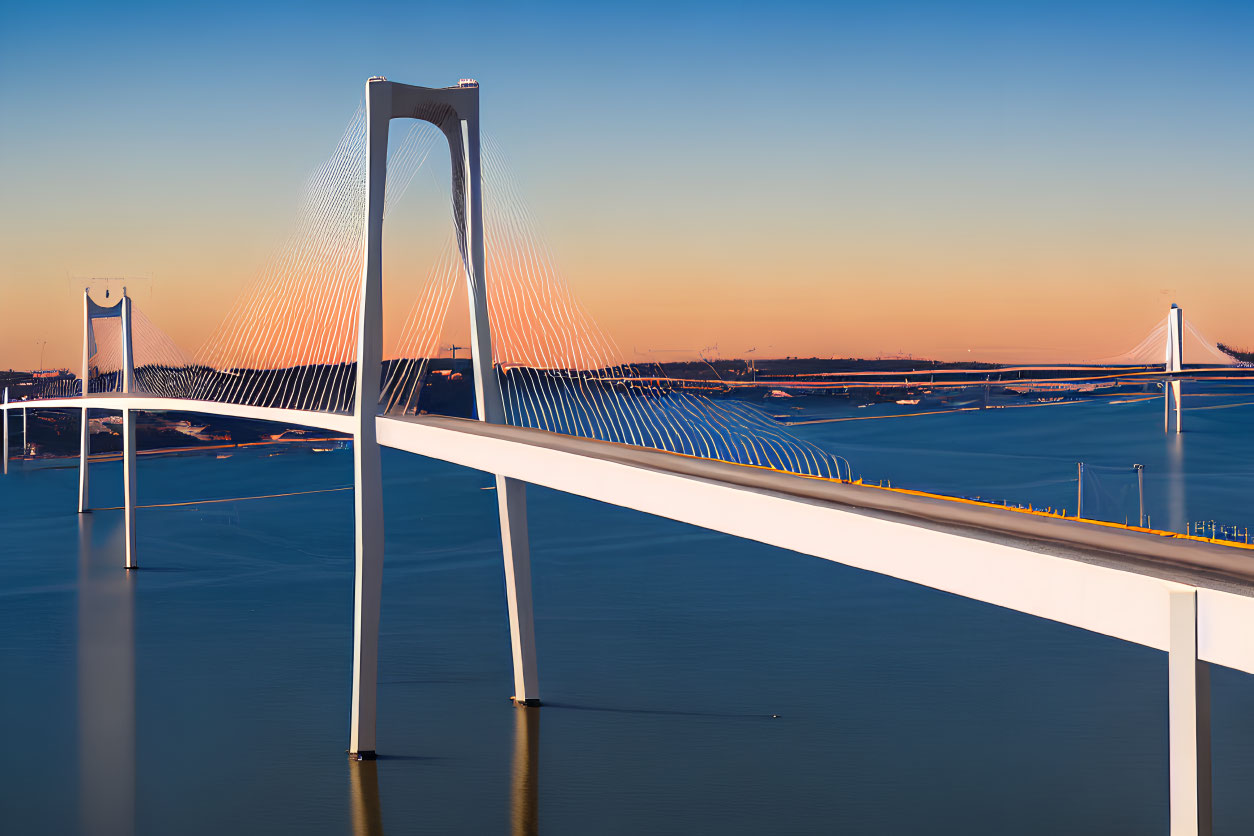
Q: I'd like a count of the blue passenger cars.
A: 0